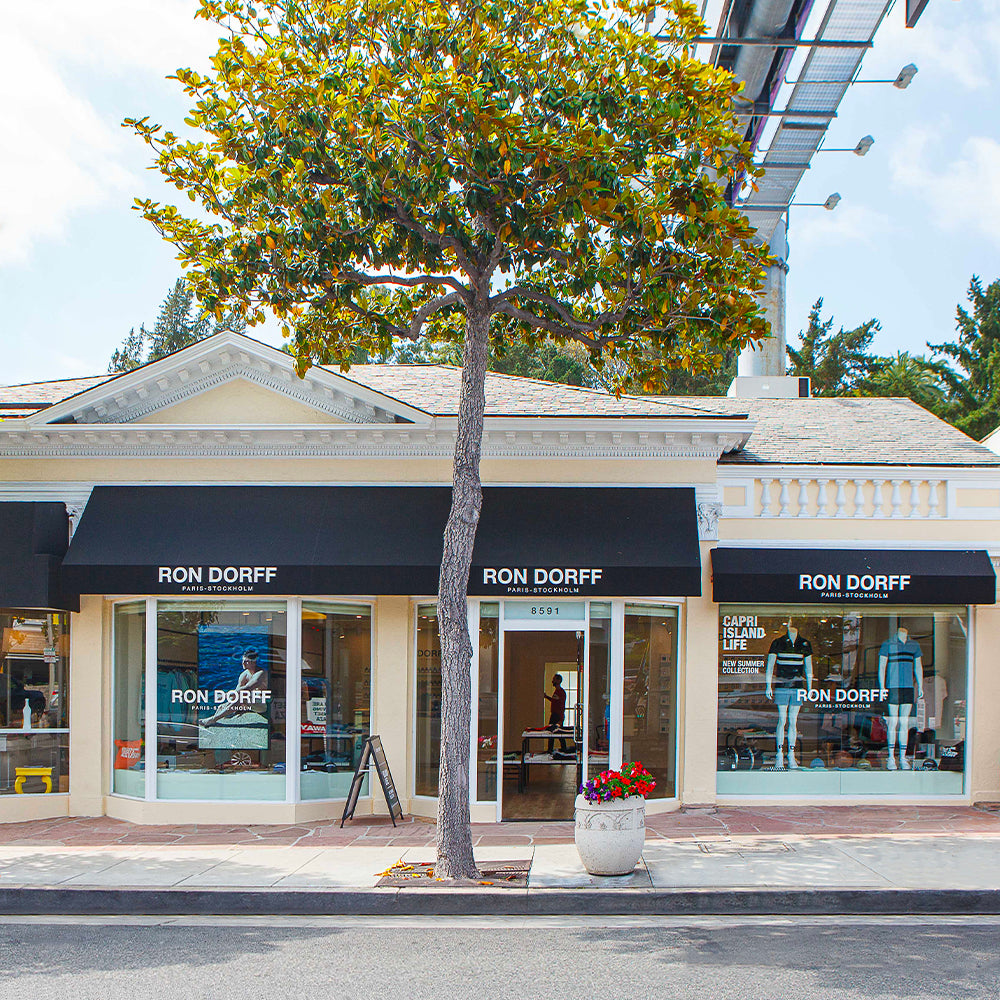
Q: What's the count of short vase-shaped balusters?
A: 10